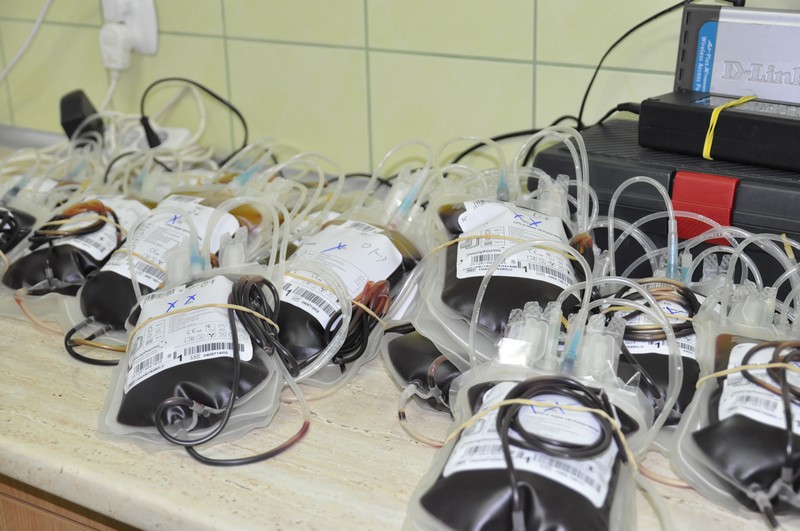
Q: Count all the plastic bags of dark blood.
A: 10